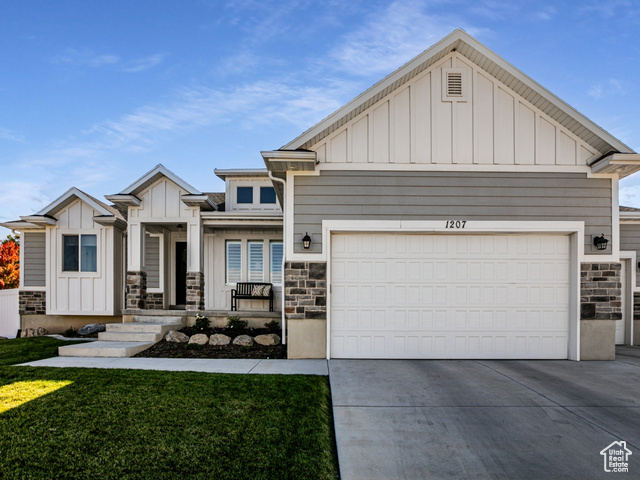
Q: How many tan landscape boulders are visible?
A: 5